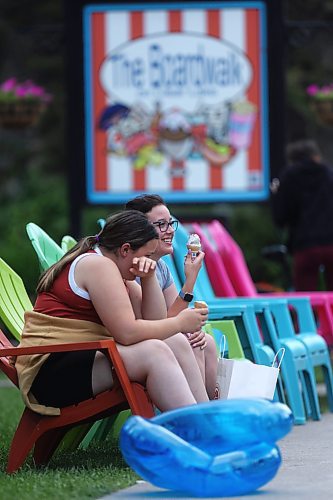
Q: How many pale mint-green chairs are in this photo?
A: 1